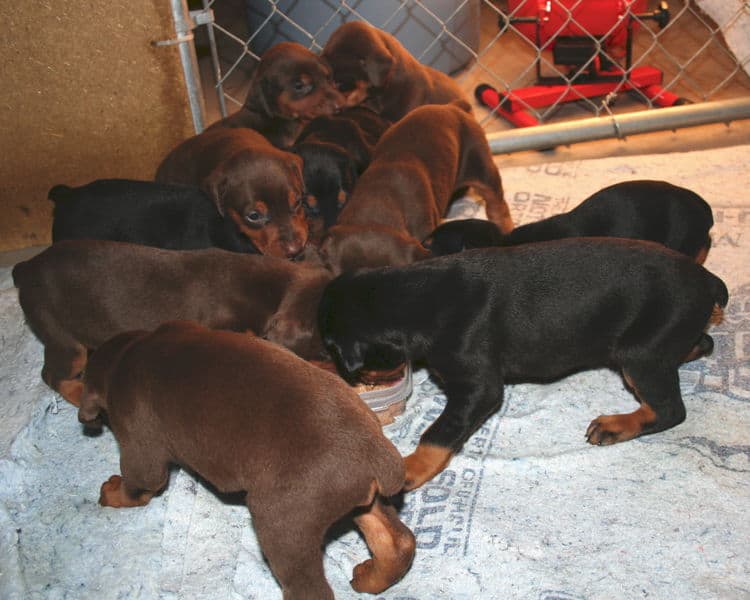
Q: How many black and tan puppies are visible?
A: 4